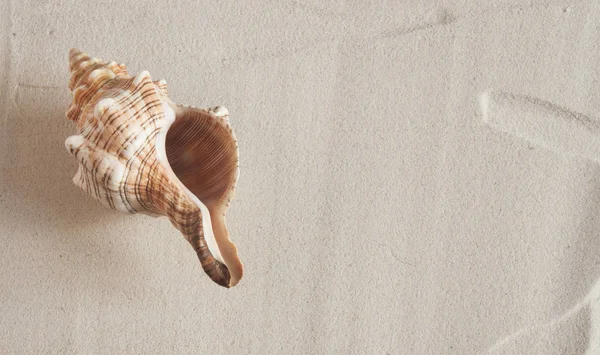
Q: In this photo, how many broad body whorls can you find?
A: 1